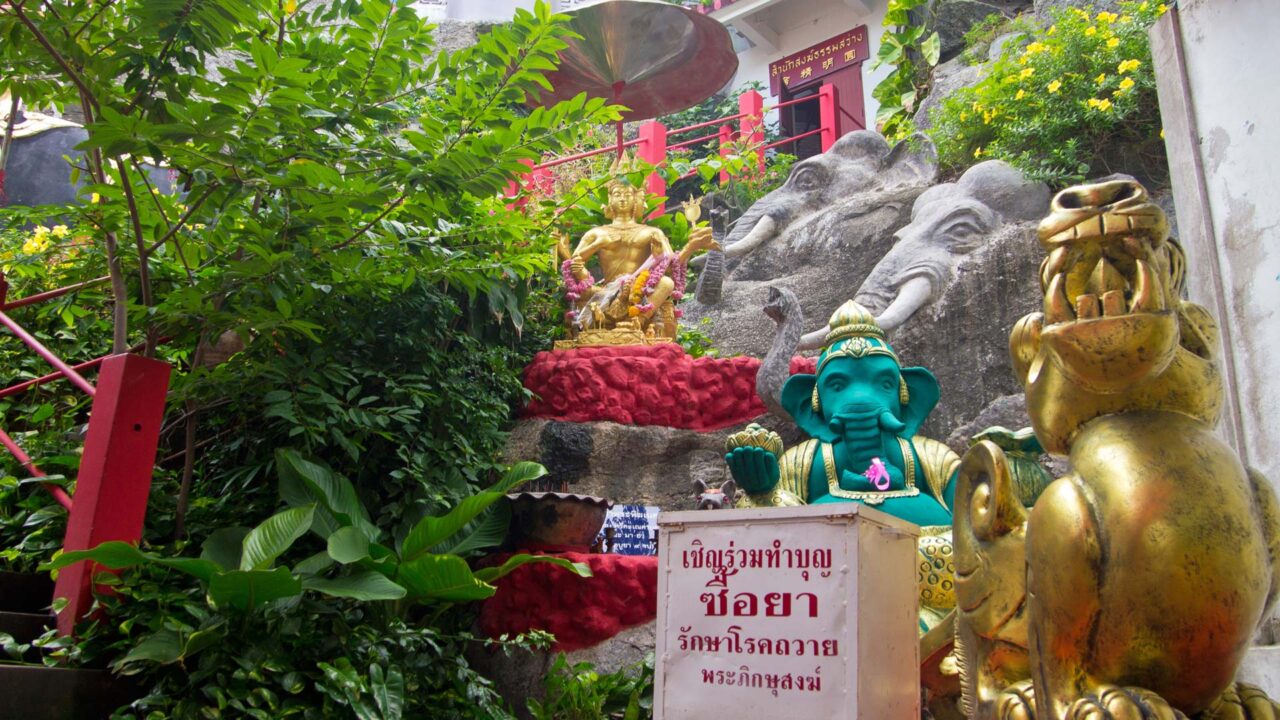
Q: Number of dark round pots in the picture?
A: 1